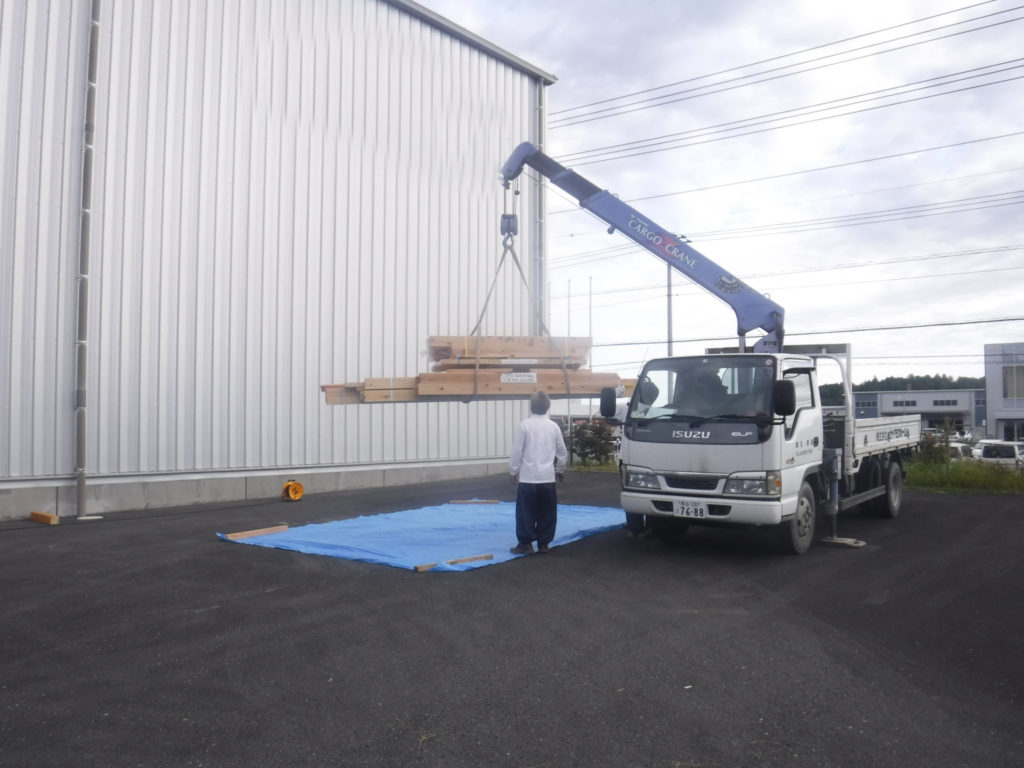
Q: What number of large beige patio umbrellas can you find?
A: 0